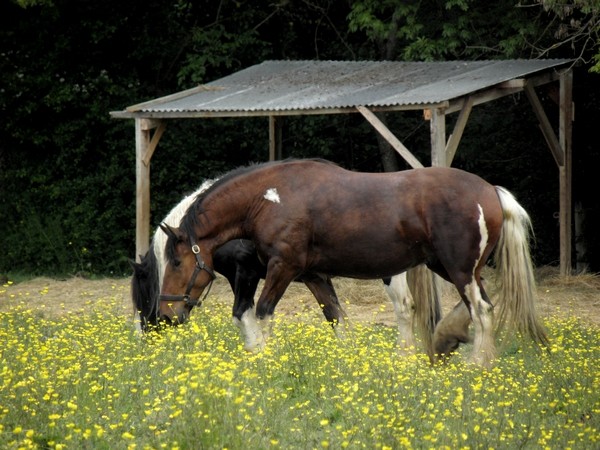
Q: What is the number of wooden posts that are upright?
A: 4